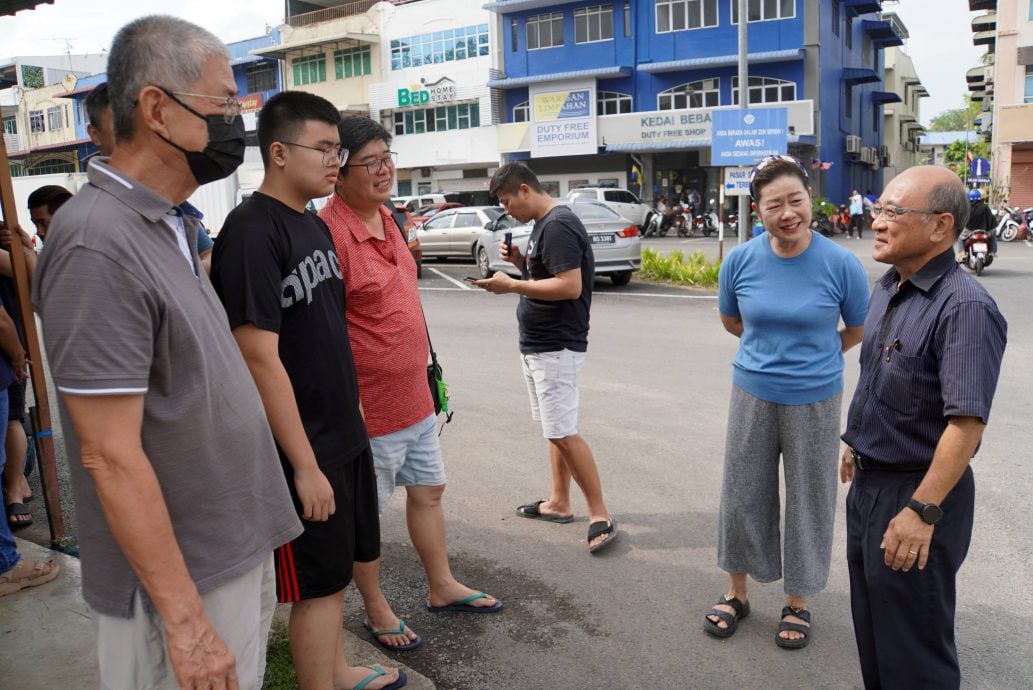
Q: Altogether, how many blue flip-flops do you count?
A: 3